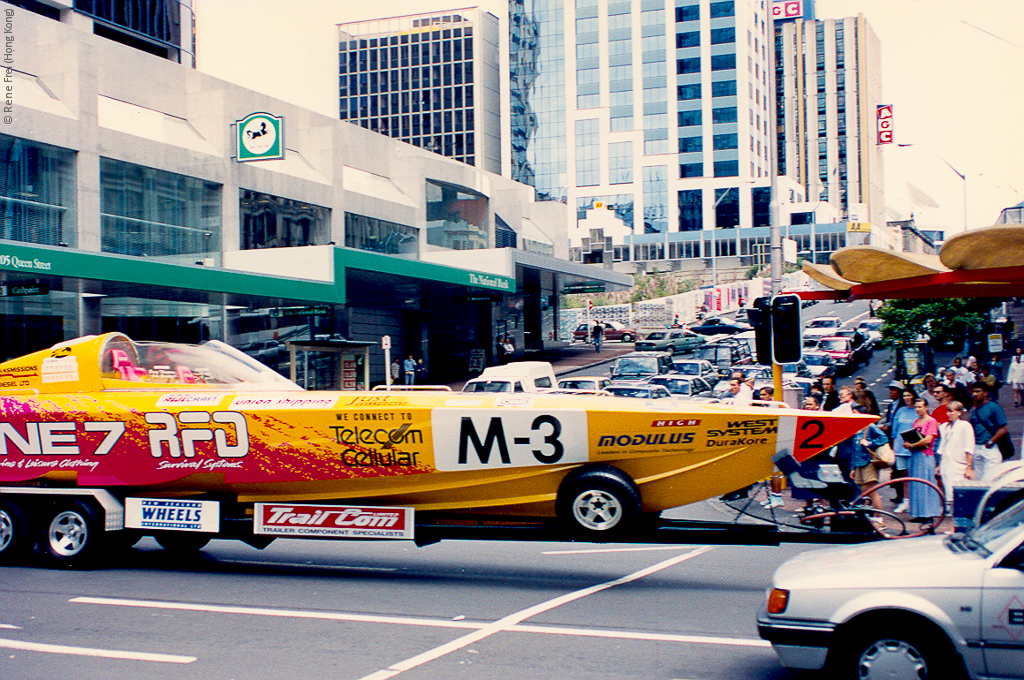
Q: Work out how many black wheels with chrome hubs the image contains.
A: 4